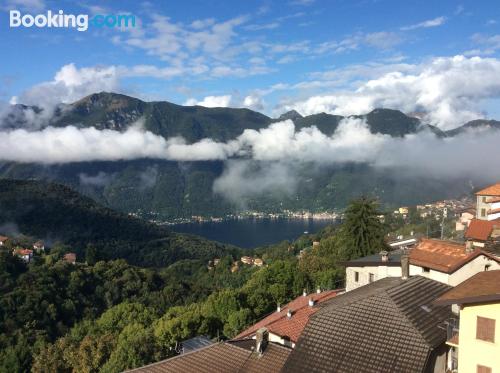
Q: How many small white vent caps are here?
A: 5